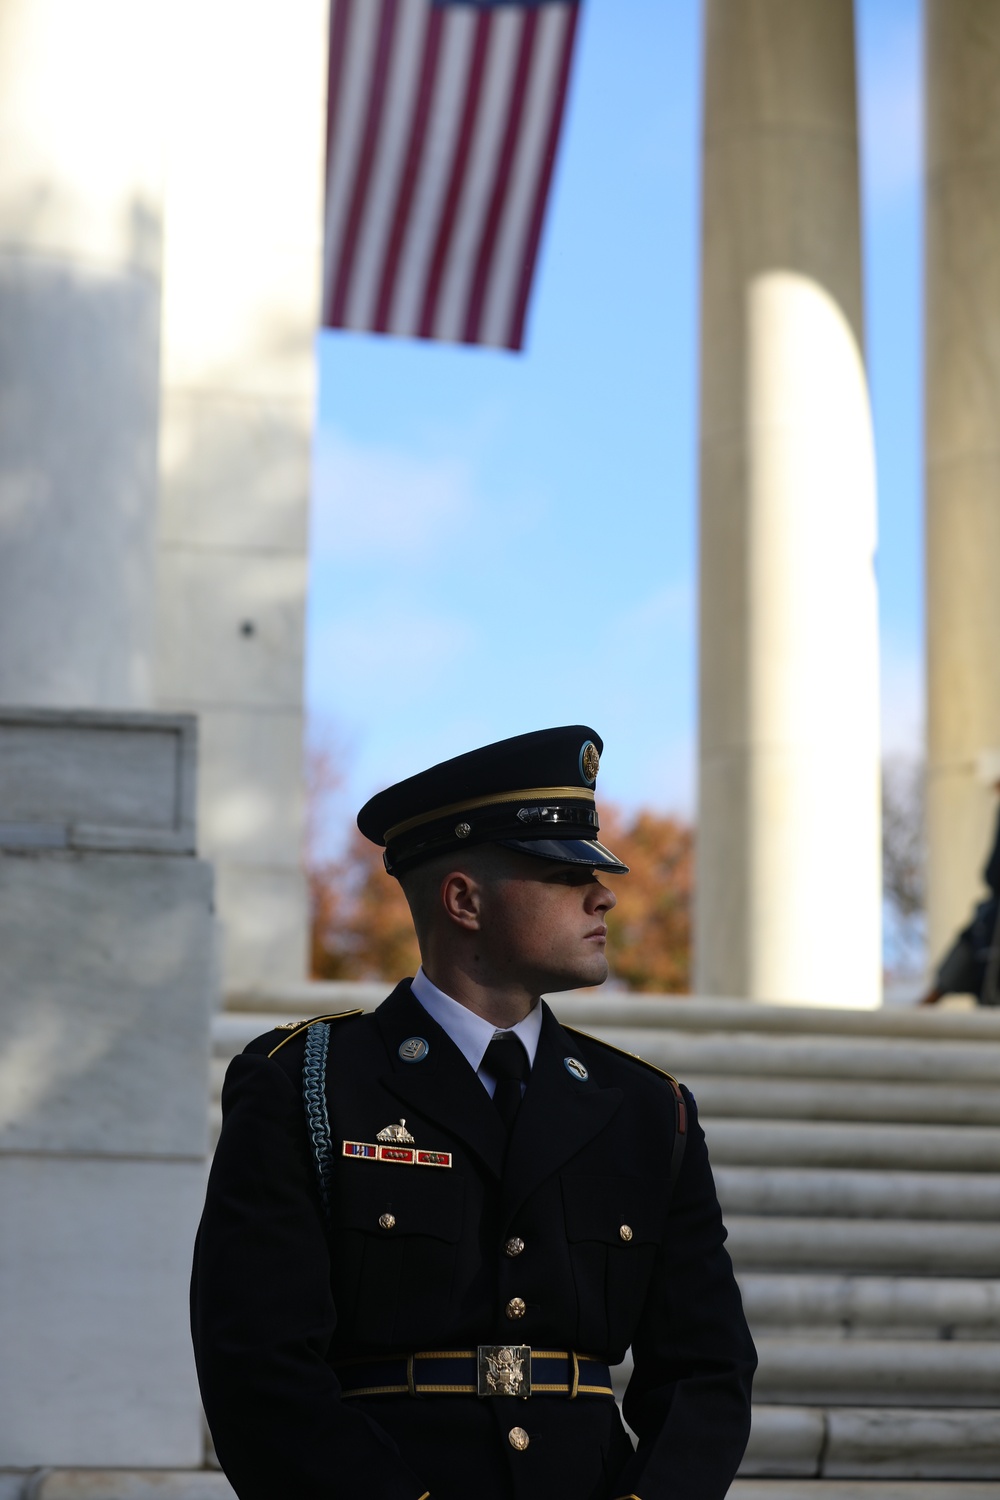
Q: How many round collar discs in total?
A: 2